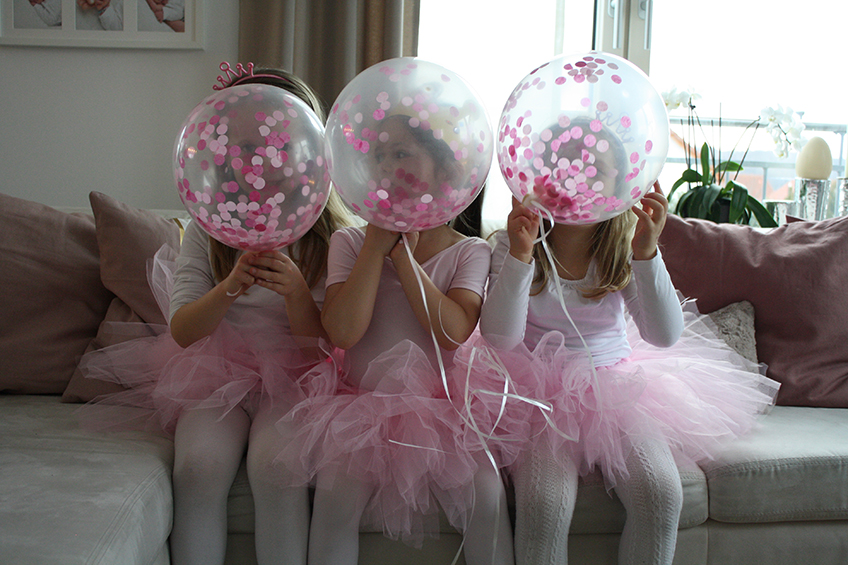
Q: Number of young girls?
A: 3